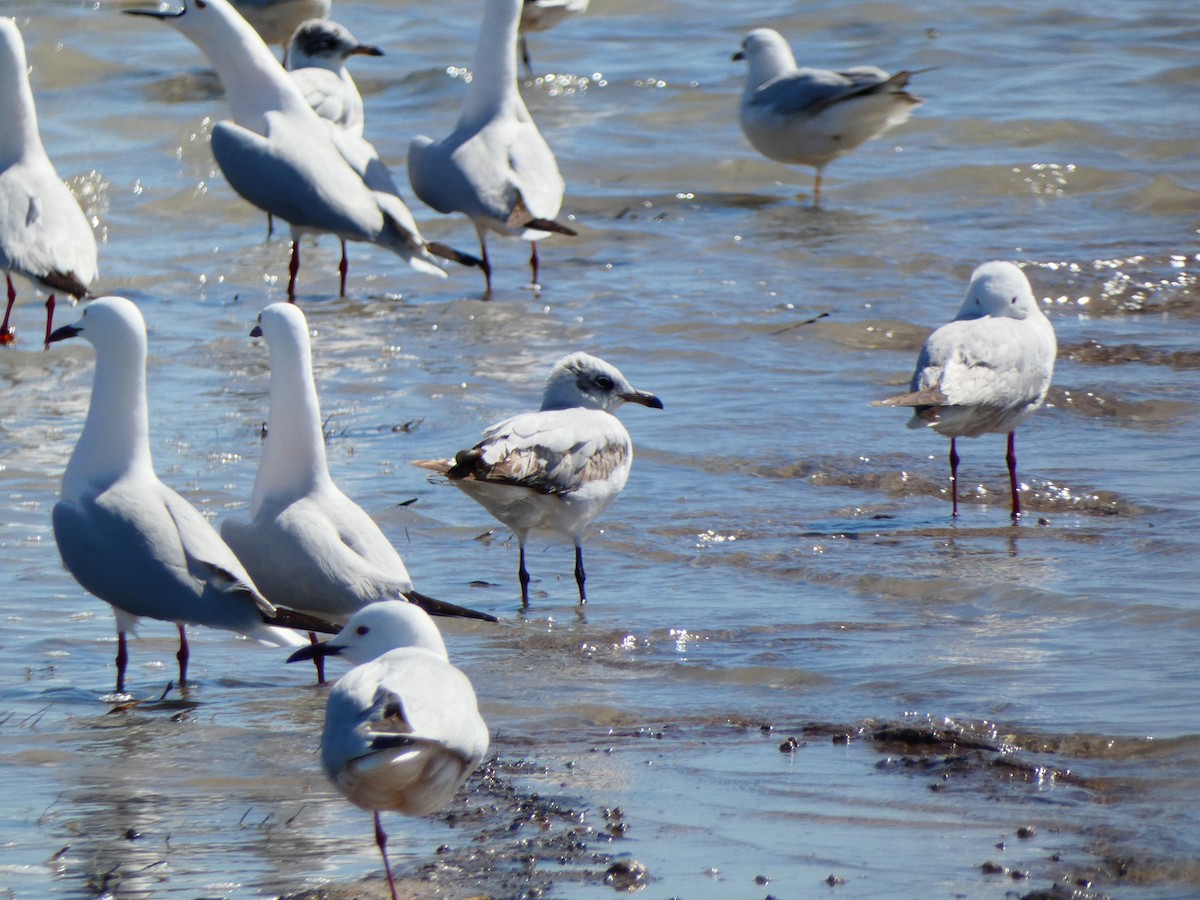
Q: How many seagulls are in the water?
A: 12